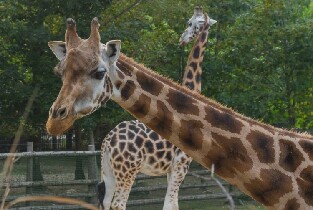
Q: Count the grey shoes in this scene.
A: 0